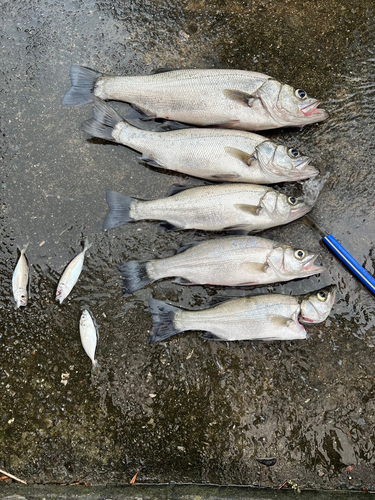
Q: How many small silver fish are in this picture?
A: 3